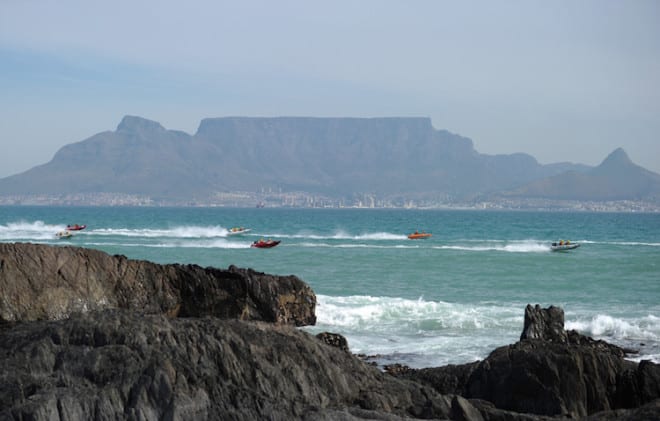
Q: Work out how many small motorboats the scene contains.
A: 6